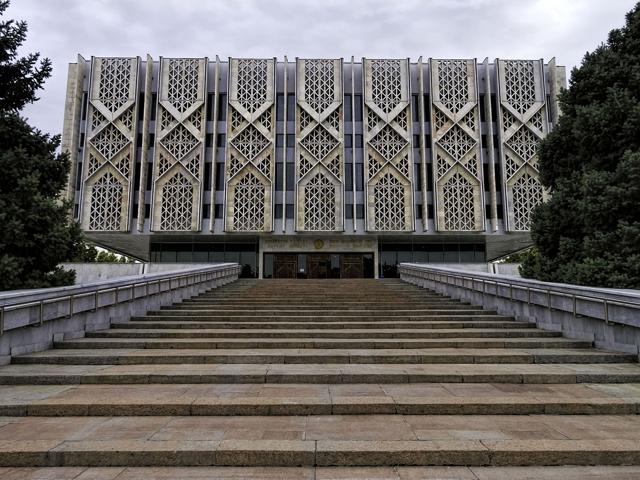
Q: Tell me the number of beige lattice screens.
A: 7